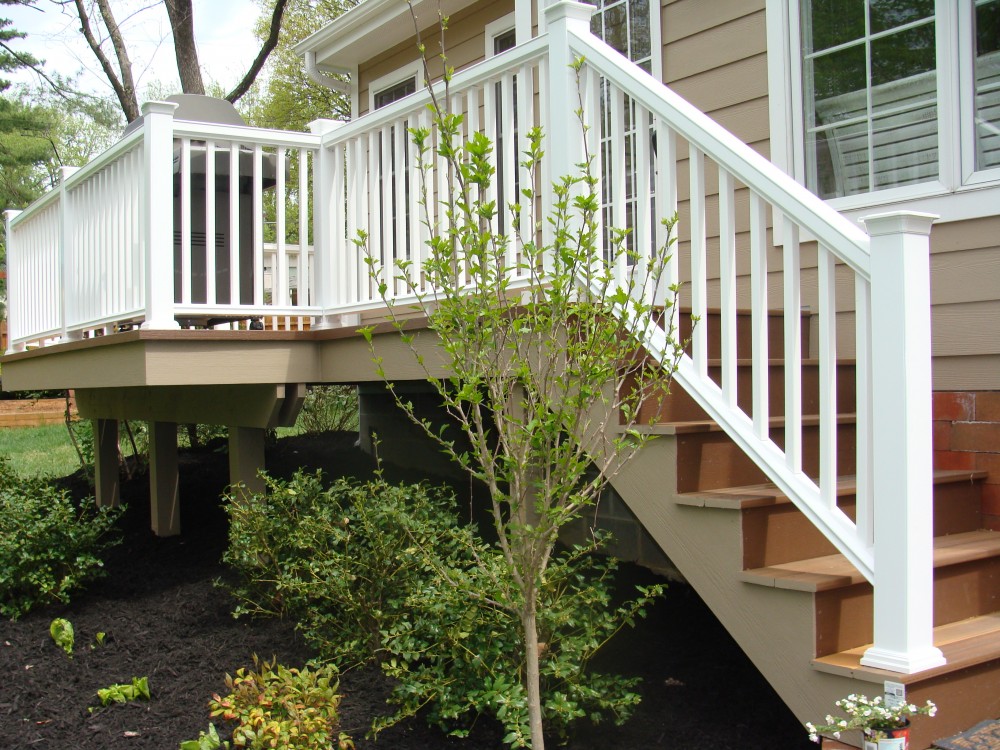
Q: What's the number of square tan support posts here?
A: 3